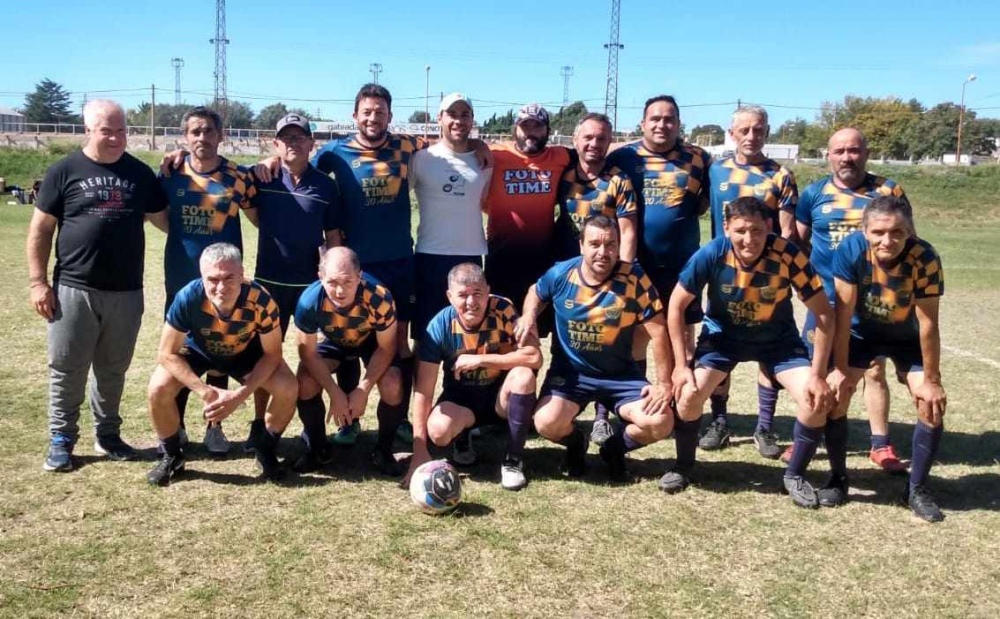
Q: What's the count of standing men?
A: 10